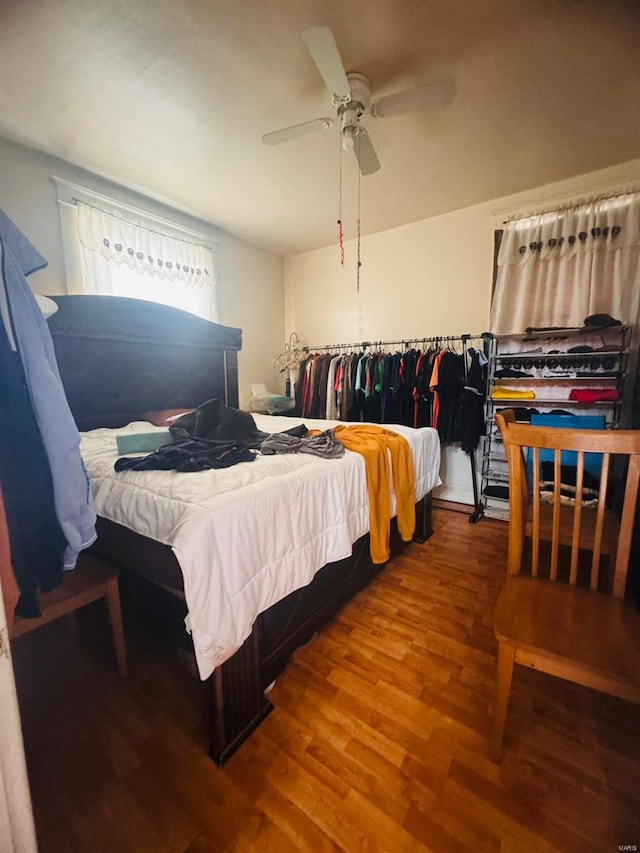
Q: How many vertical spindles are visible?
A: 4